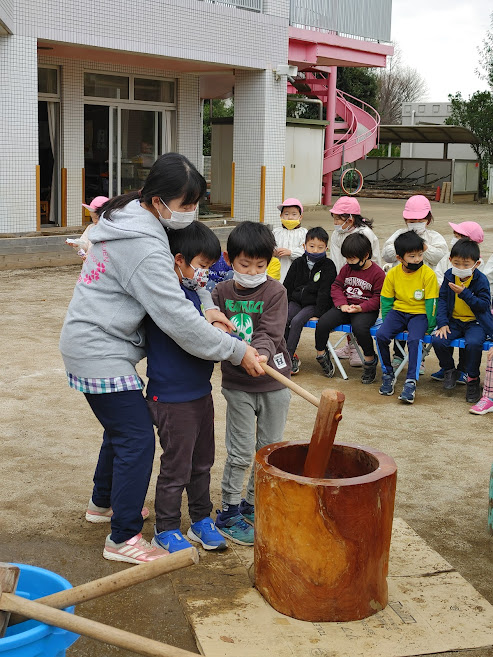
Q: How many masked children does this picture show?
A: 10